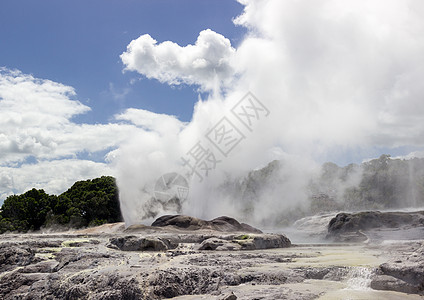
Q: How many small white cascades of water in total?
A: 1